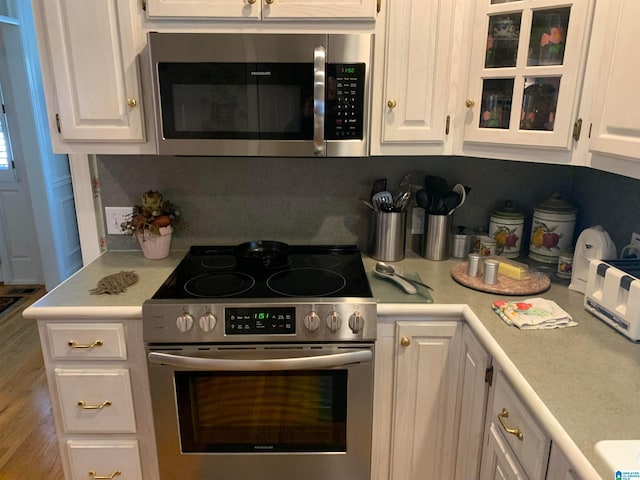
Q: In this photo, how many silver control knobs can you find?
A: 5